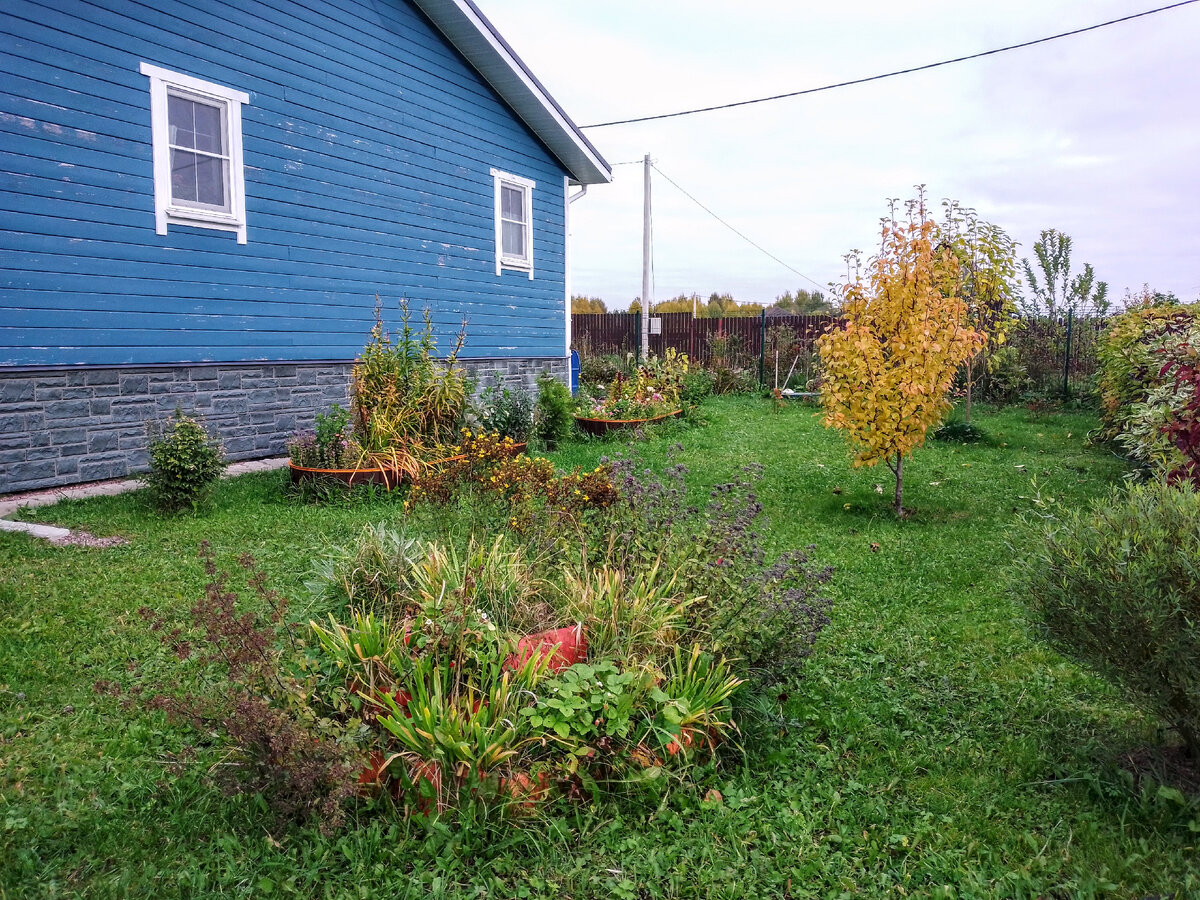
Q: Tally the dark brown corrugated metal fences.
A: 1